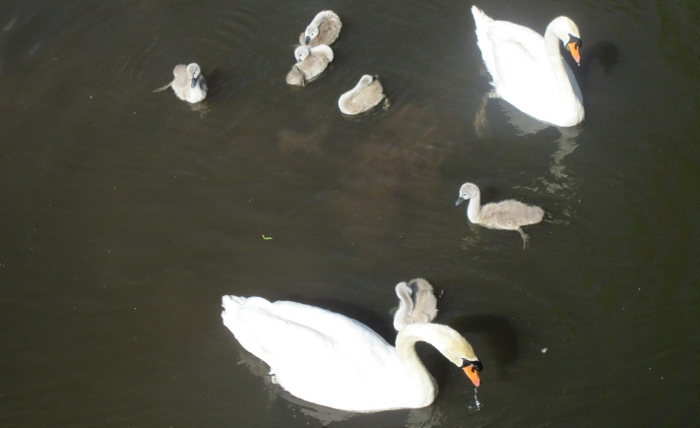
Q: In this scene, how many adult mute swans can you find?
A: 2